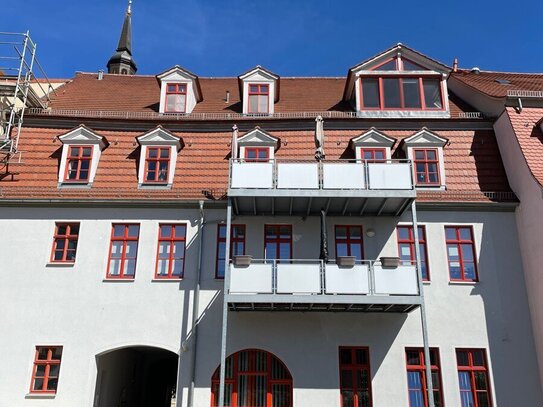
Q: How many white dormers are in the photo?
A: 8